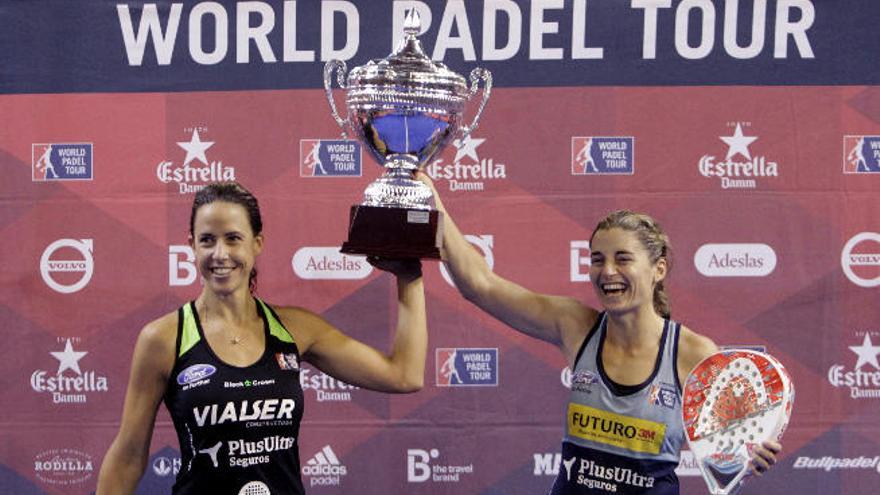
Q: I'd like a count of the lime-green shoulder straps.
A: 2